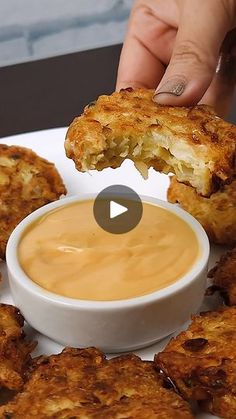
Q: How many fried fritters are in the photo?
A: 7